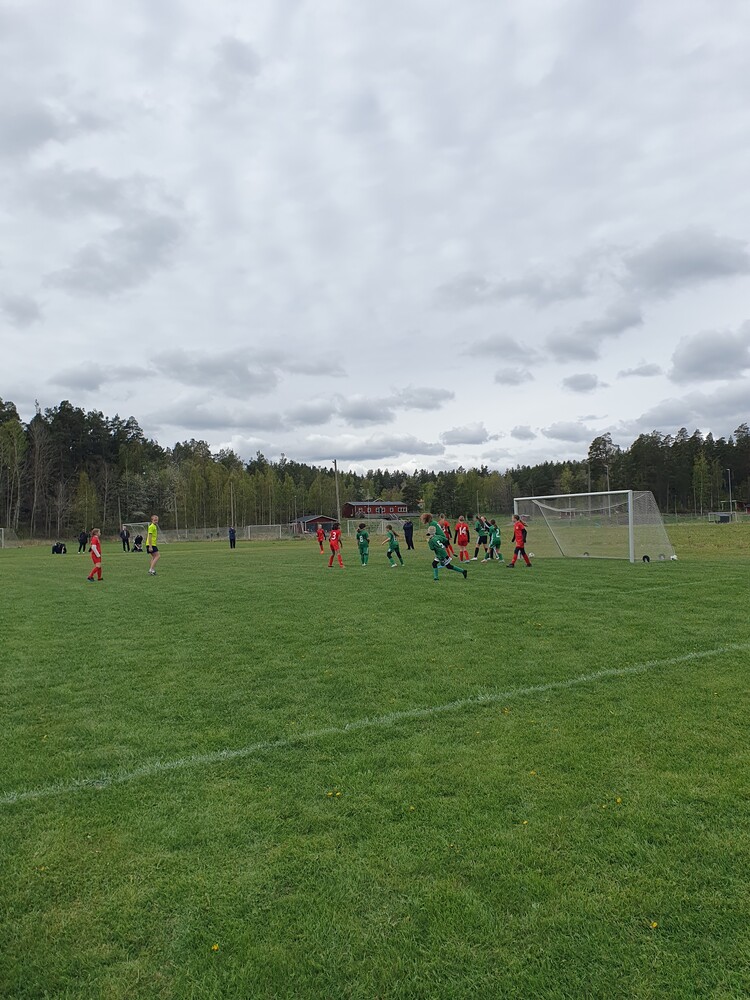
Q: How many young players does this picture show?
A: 13